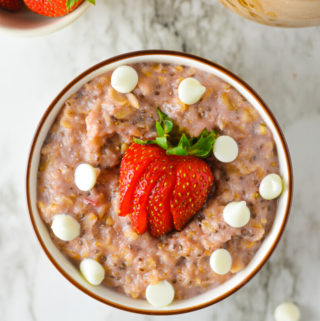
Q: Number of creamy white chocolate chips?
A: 11